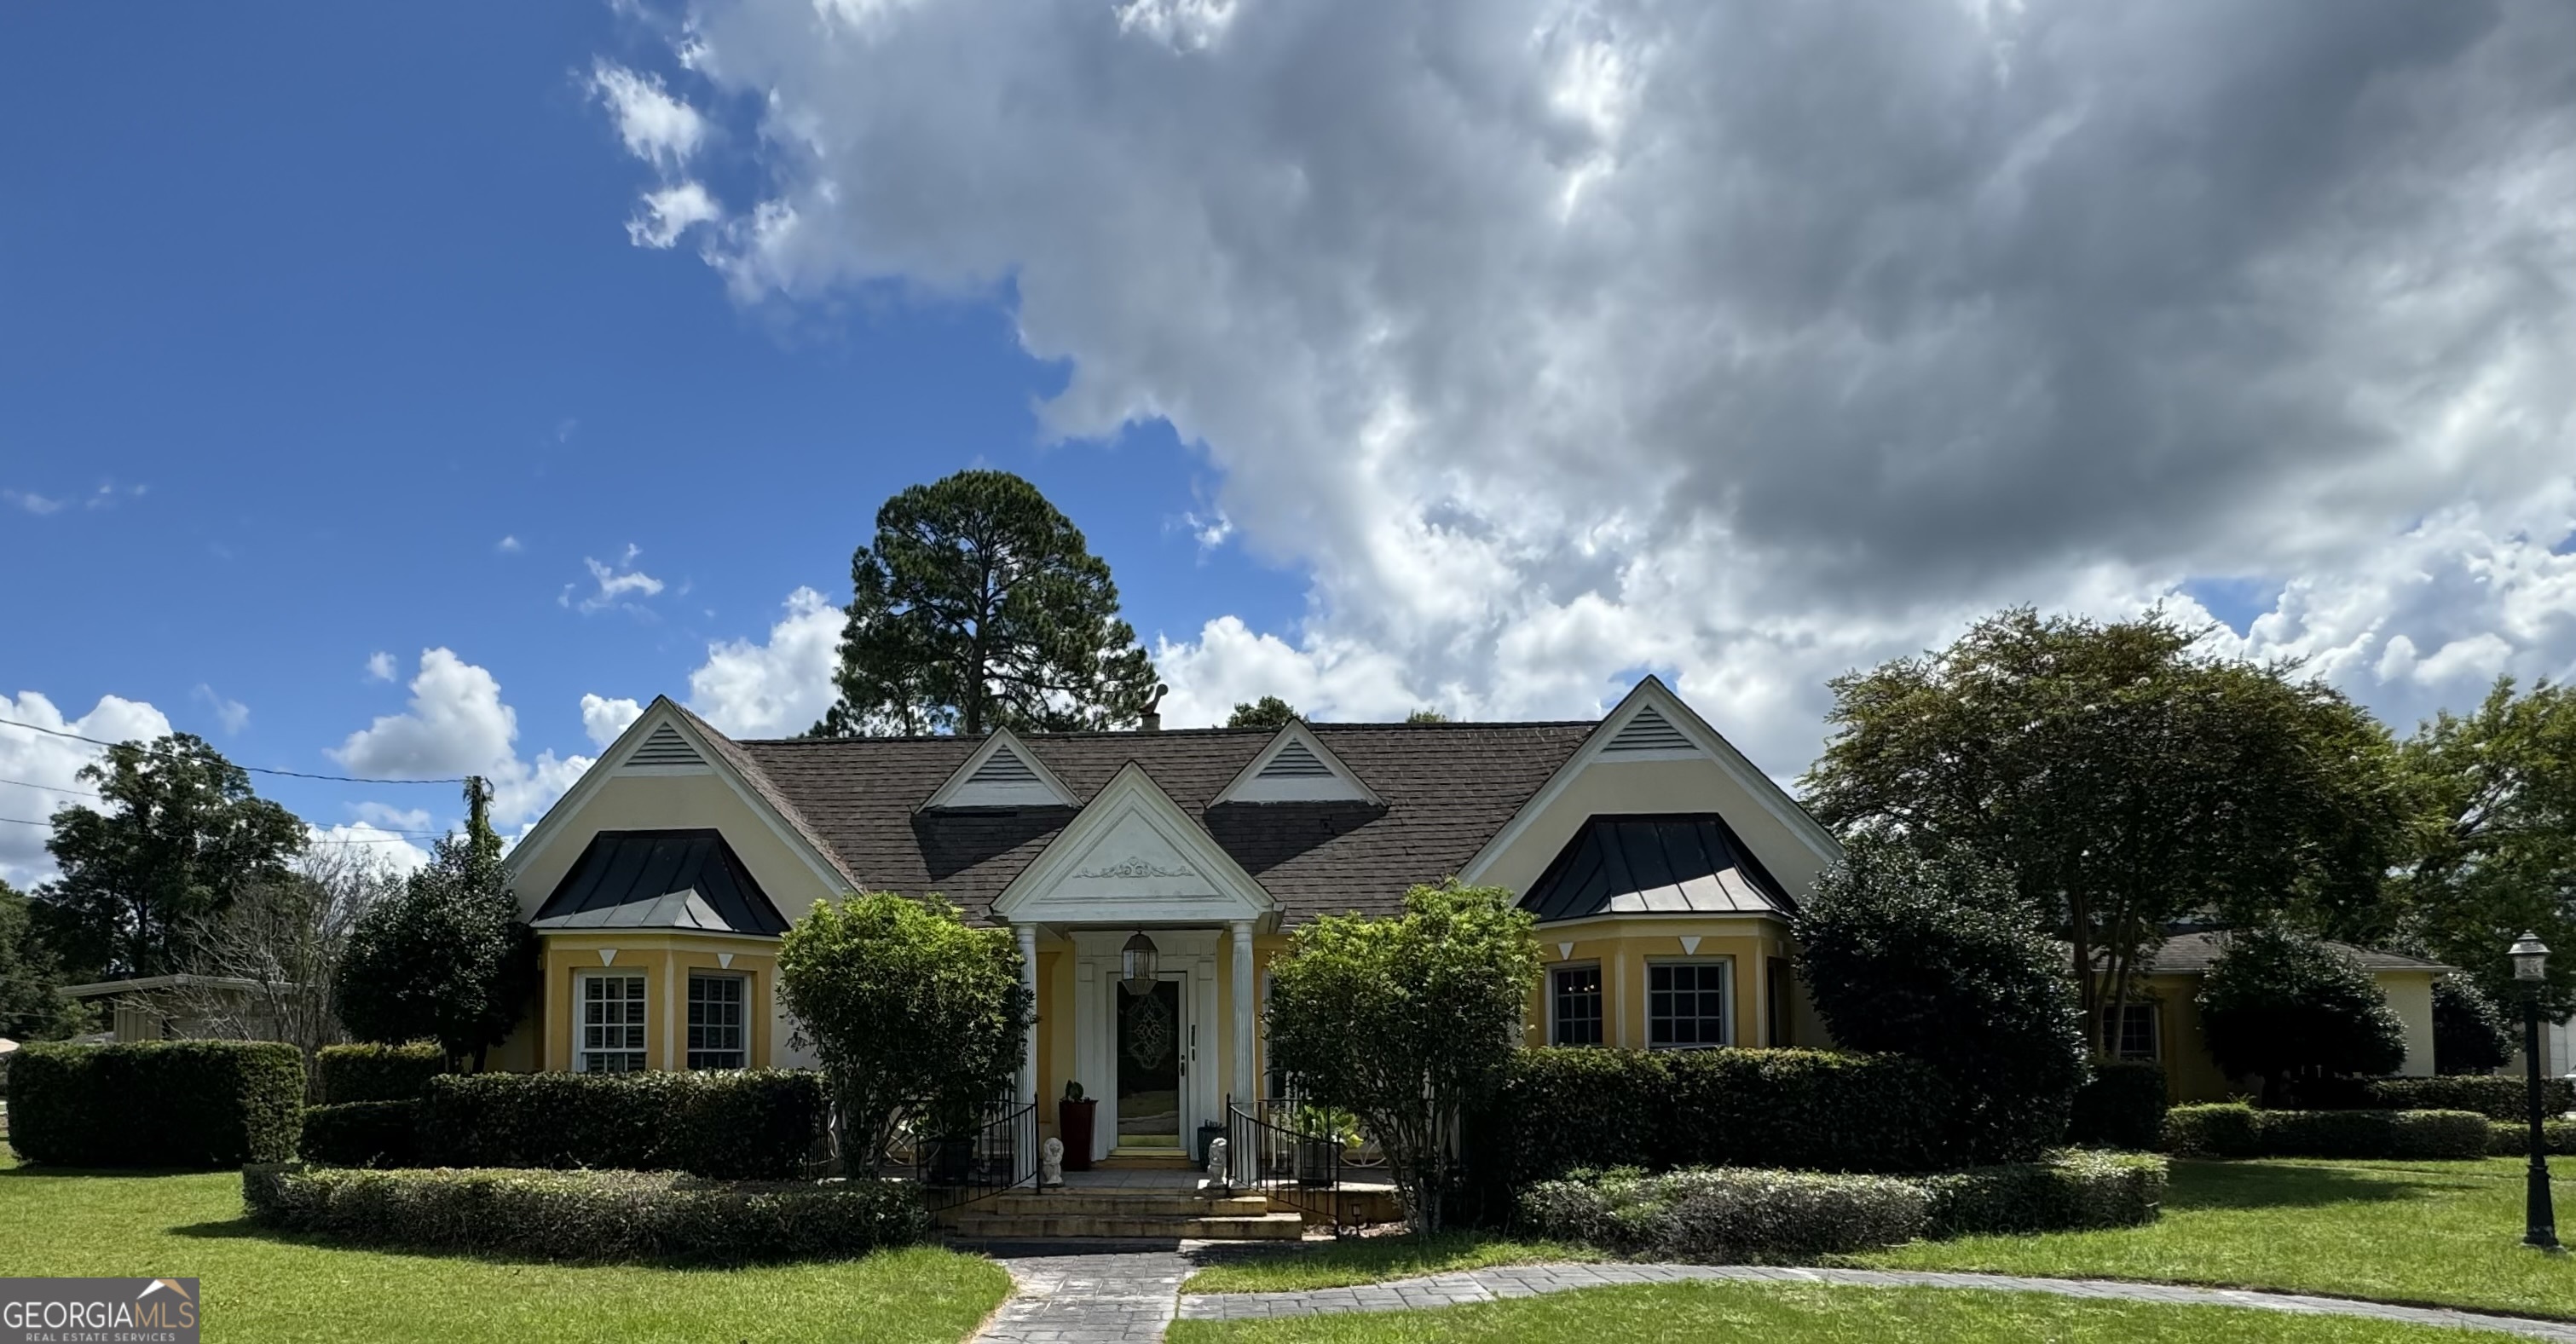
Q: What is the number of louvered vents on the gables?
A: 4